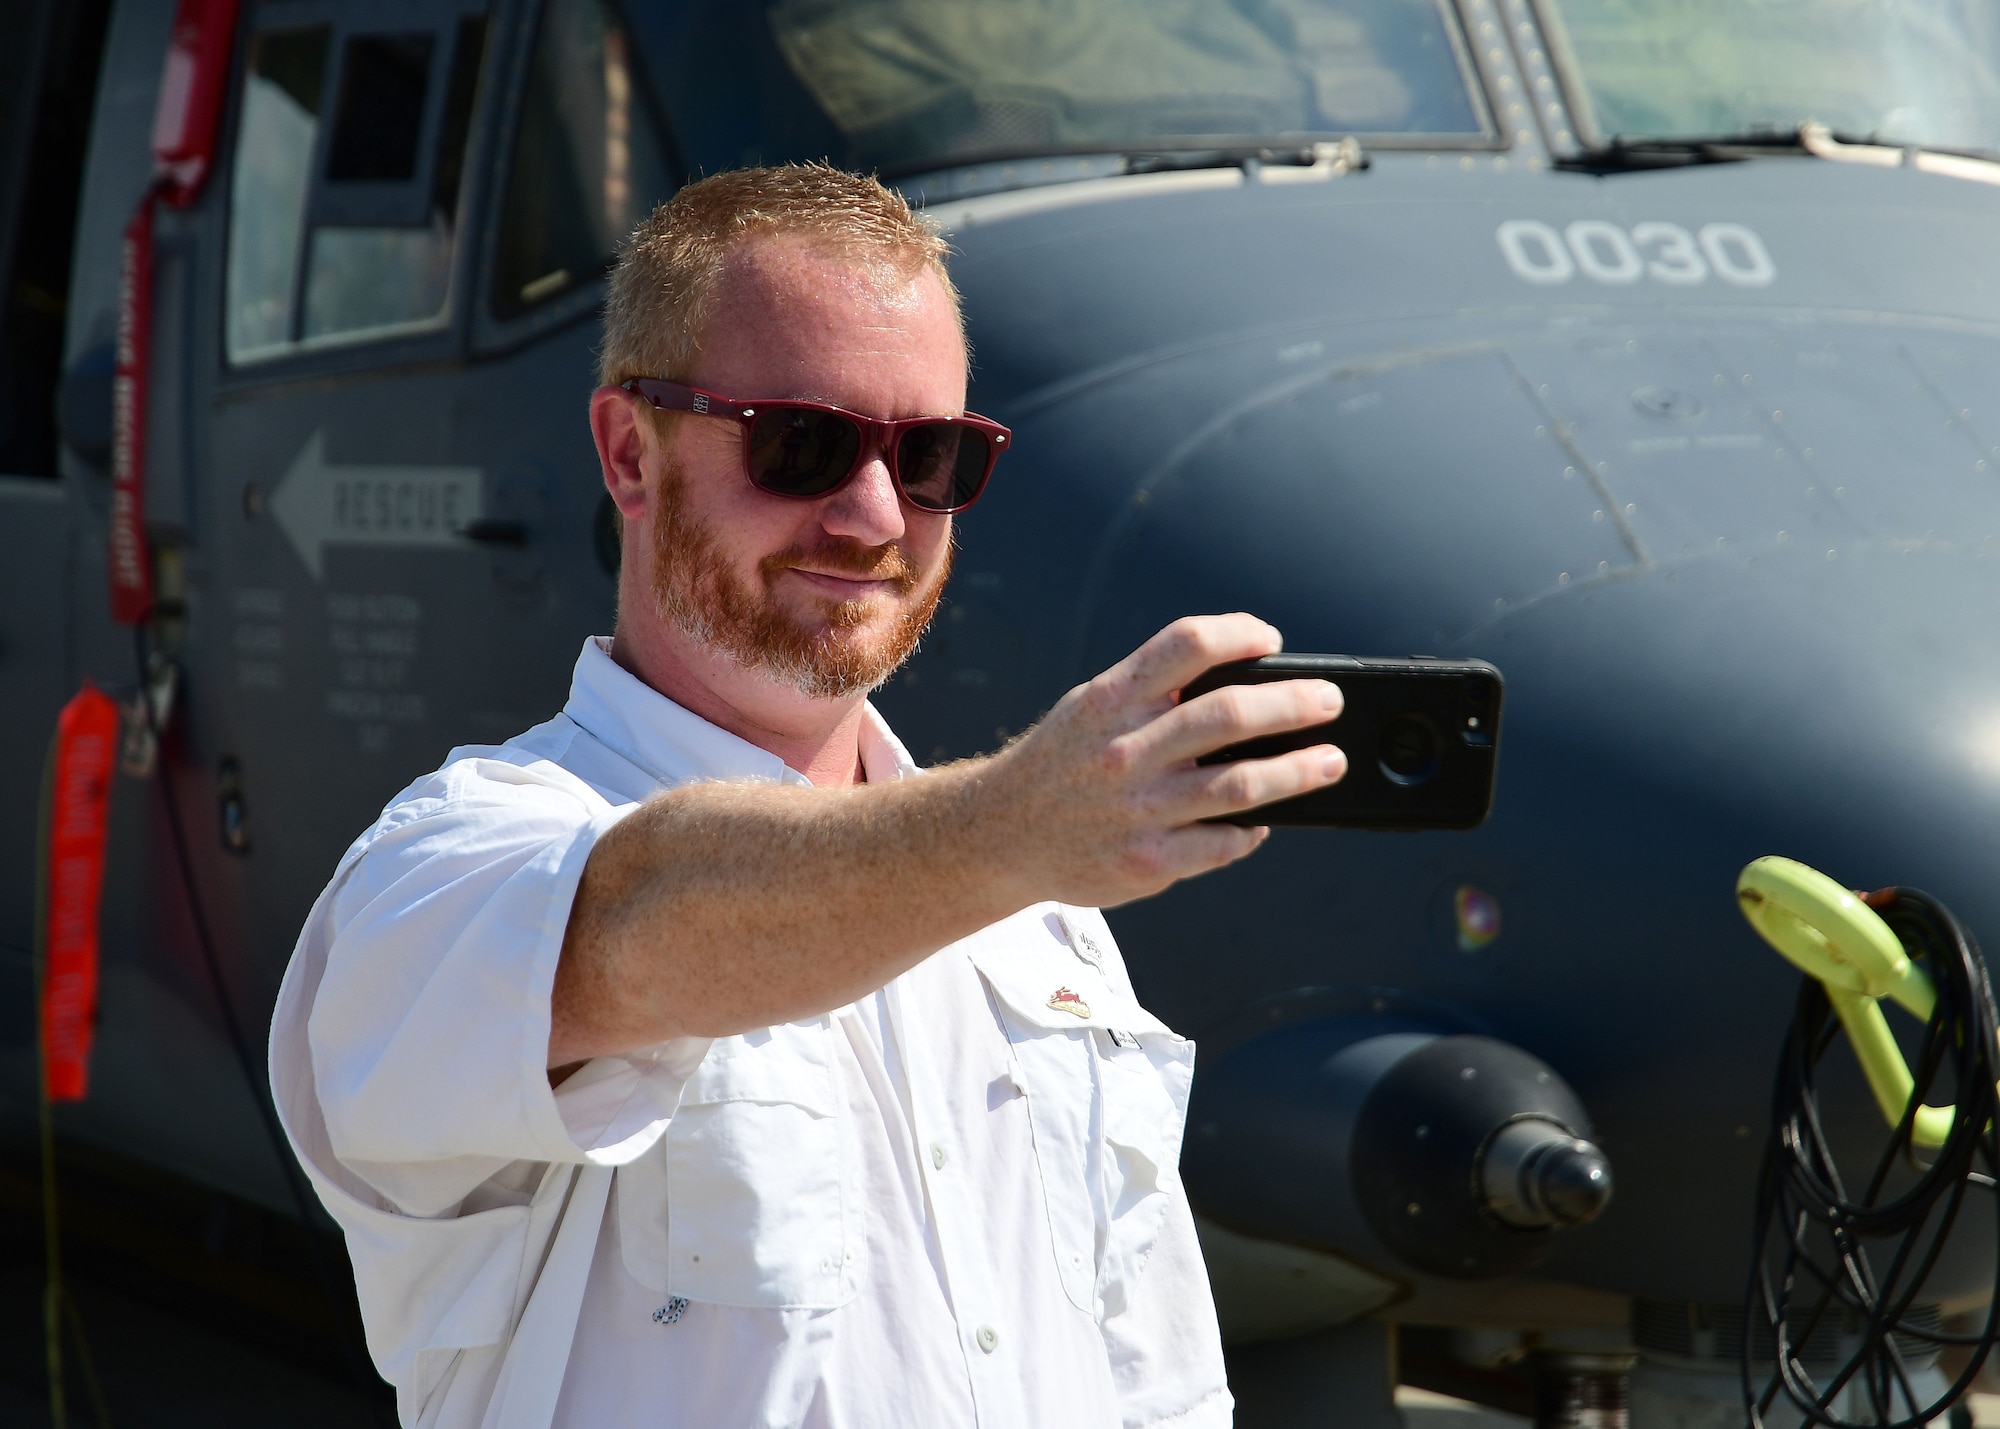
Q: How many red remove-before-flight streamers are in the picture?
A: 2